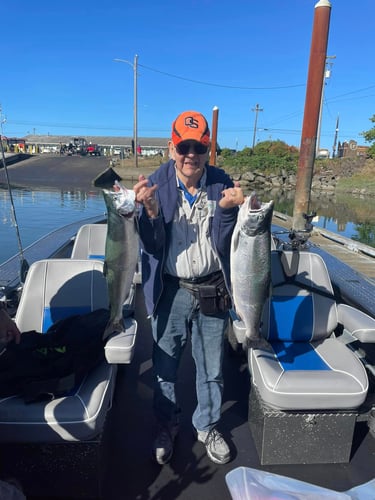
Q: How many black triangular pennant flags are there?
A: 0